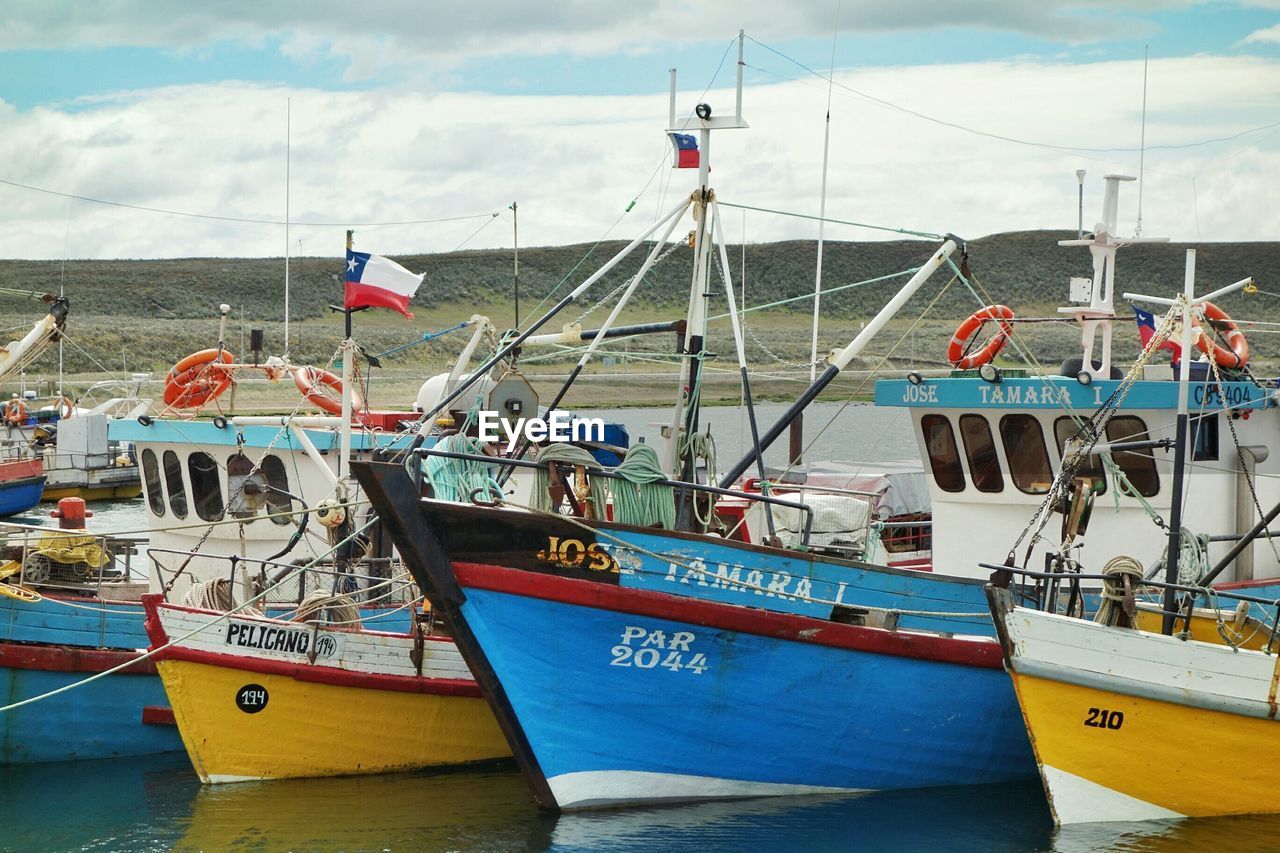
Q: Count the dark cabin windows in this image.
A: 11